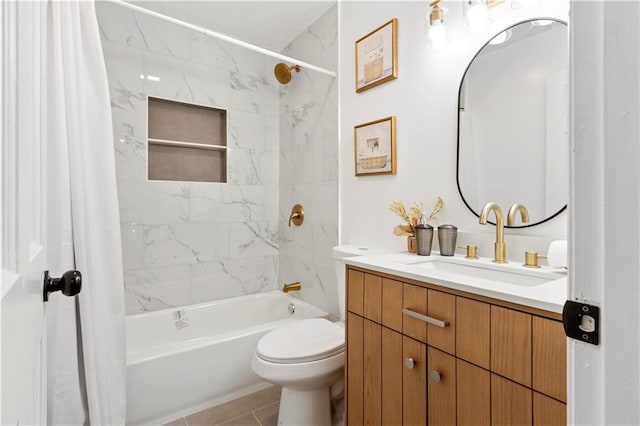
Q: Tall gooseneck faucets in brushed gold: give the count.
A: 1